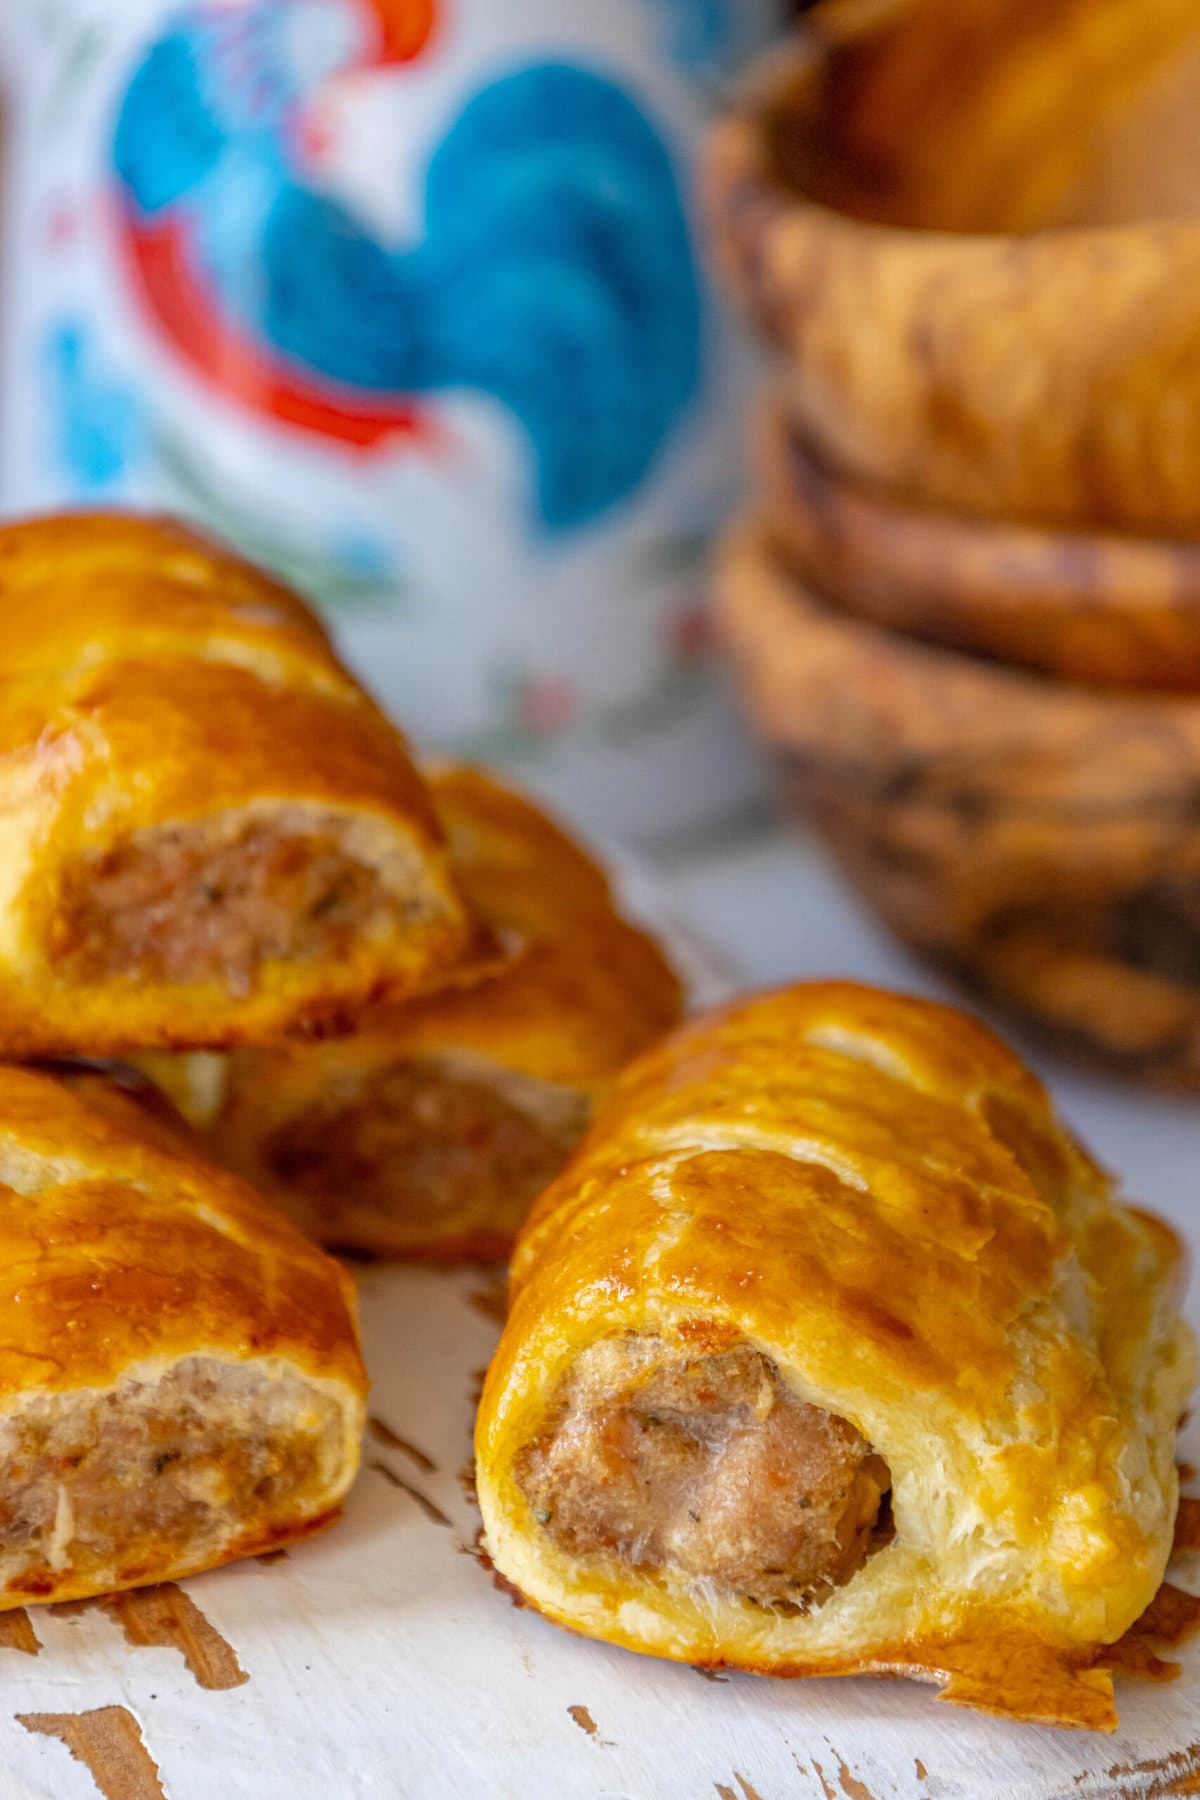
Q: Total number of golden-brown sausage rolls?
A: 4